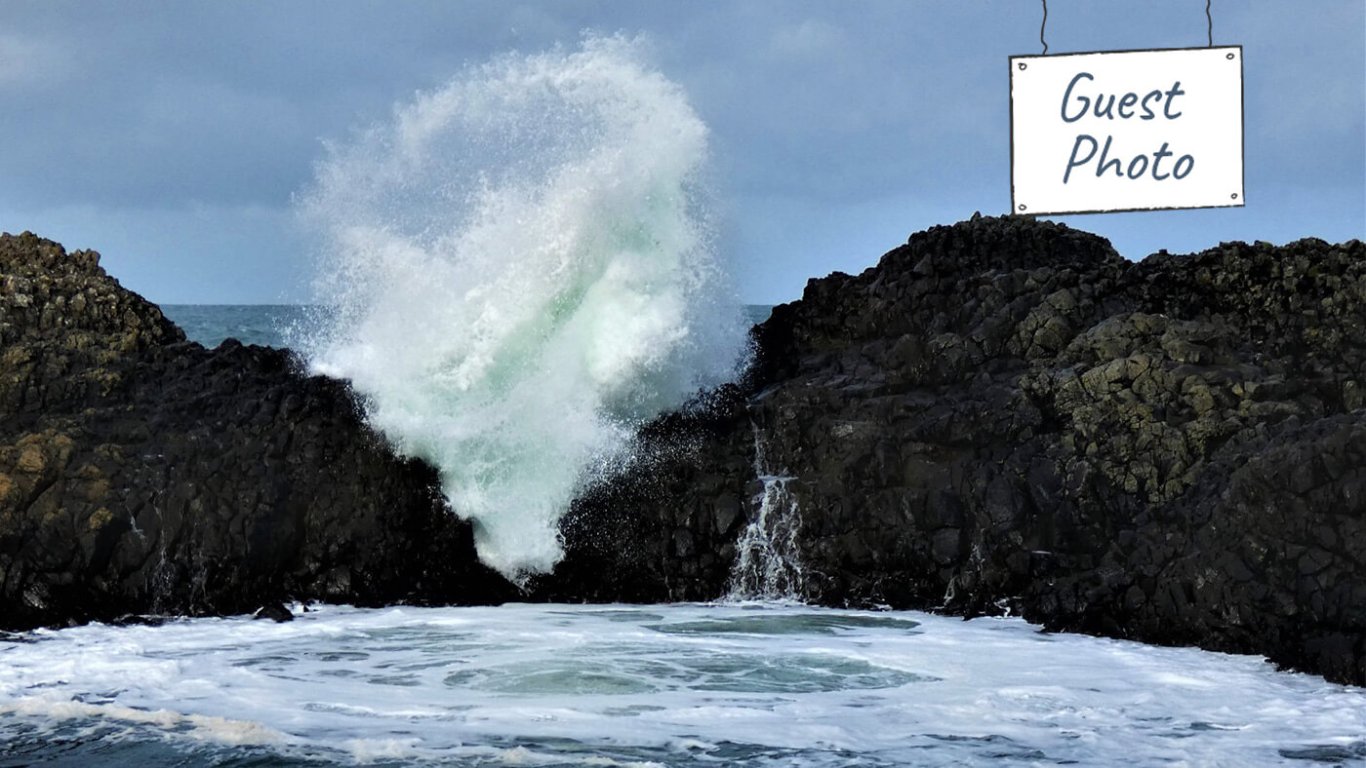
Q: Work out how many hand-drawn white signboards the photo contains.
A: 1